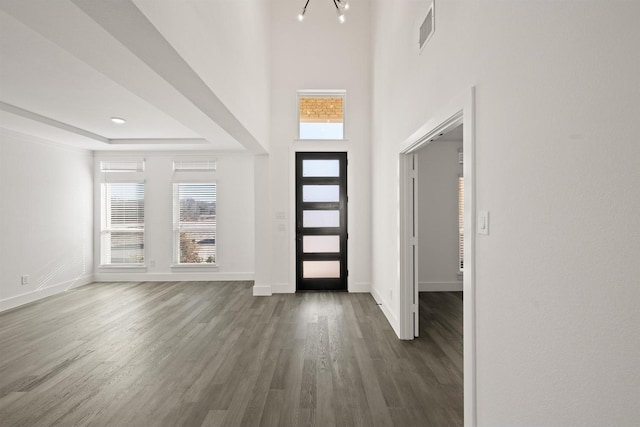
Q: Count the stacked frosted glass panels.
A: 5